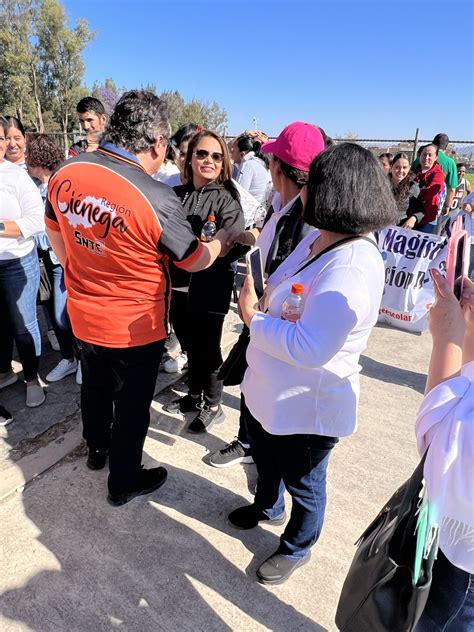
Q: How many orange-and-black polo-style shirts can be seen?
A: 1